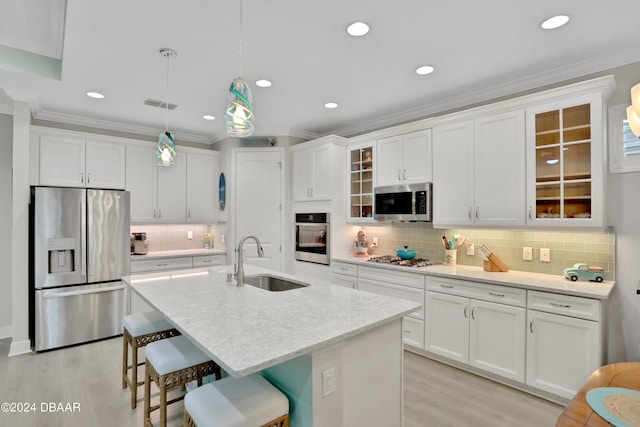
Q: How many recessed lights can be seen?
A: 7